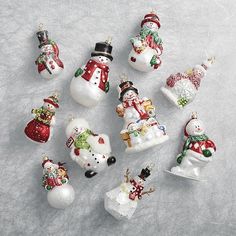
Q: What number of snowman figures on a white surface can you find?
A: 10